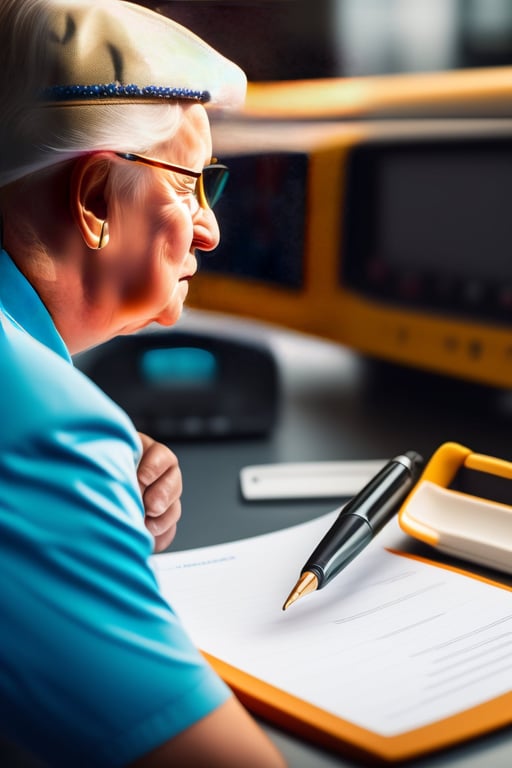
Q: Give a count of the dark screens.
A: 2